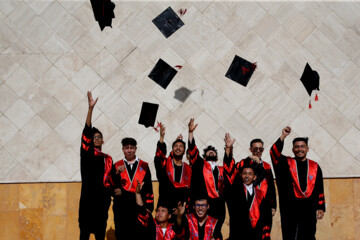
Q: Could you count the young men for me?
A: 9